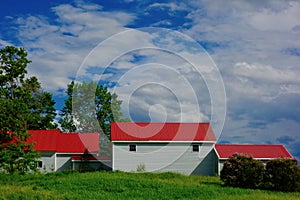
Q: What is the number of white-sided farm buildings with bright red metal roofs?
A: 3